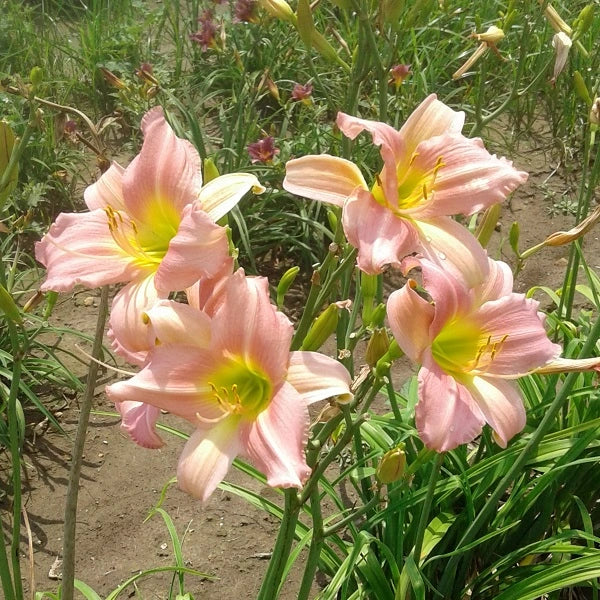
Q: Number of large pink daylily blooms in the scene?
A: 4